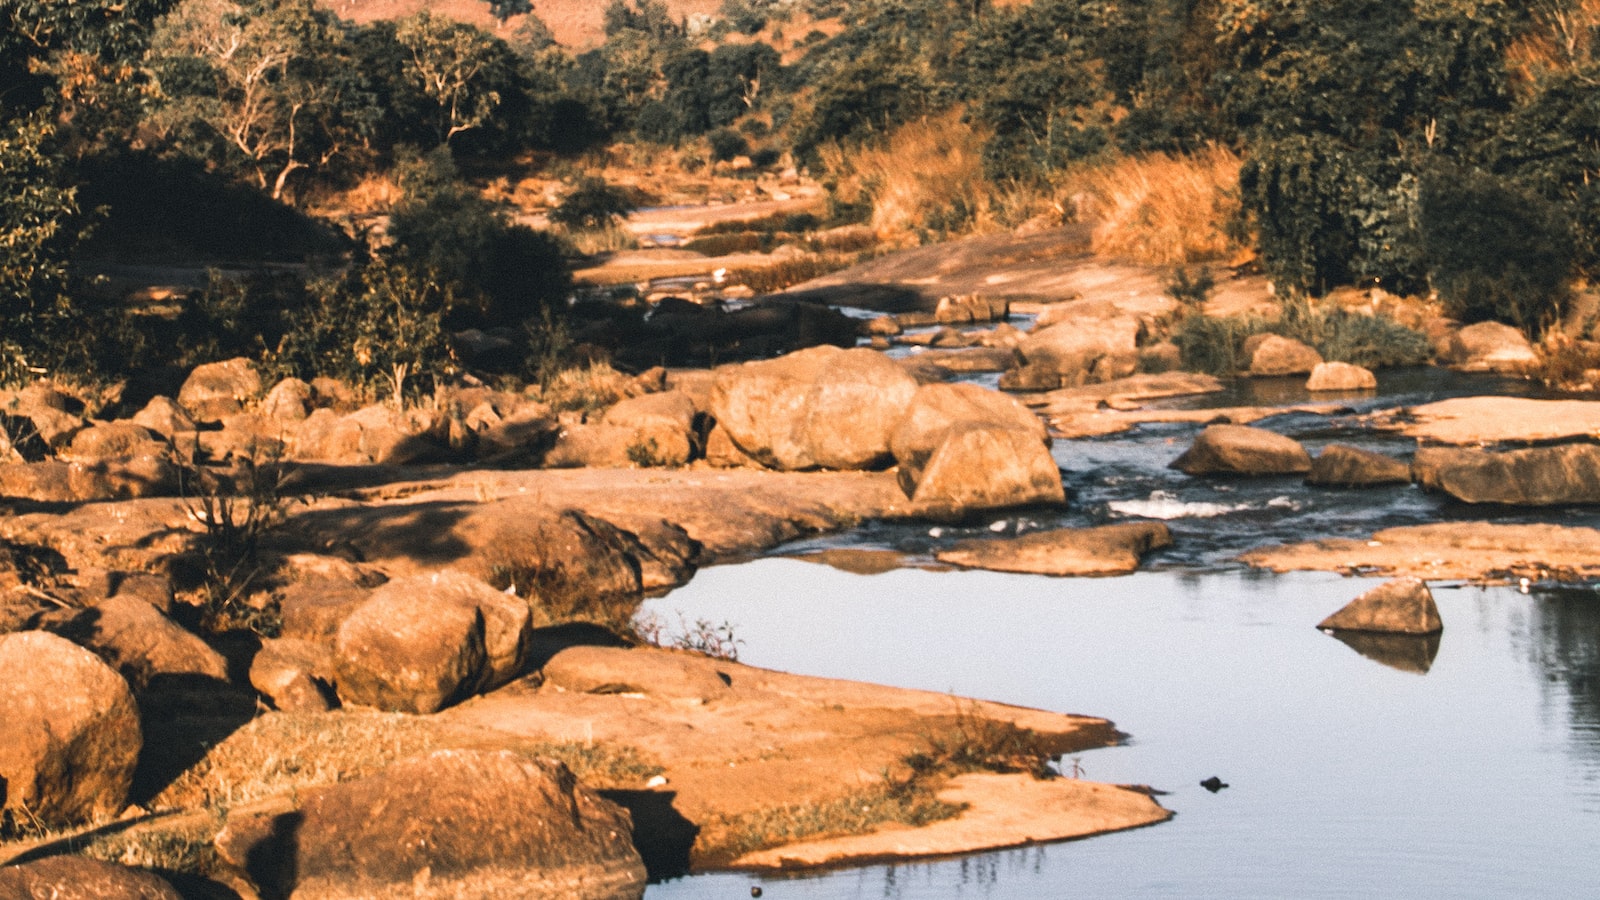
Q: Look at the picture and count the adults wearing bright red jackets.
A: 0